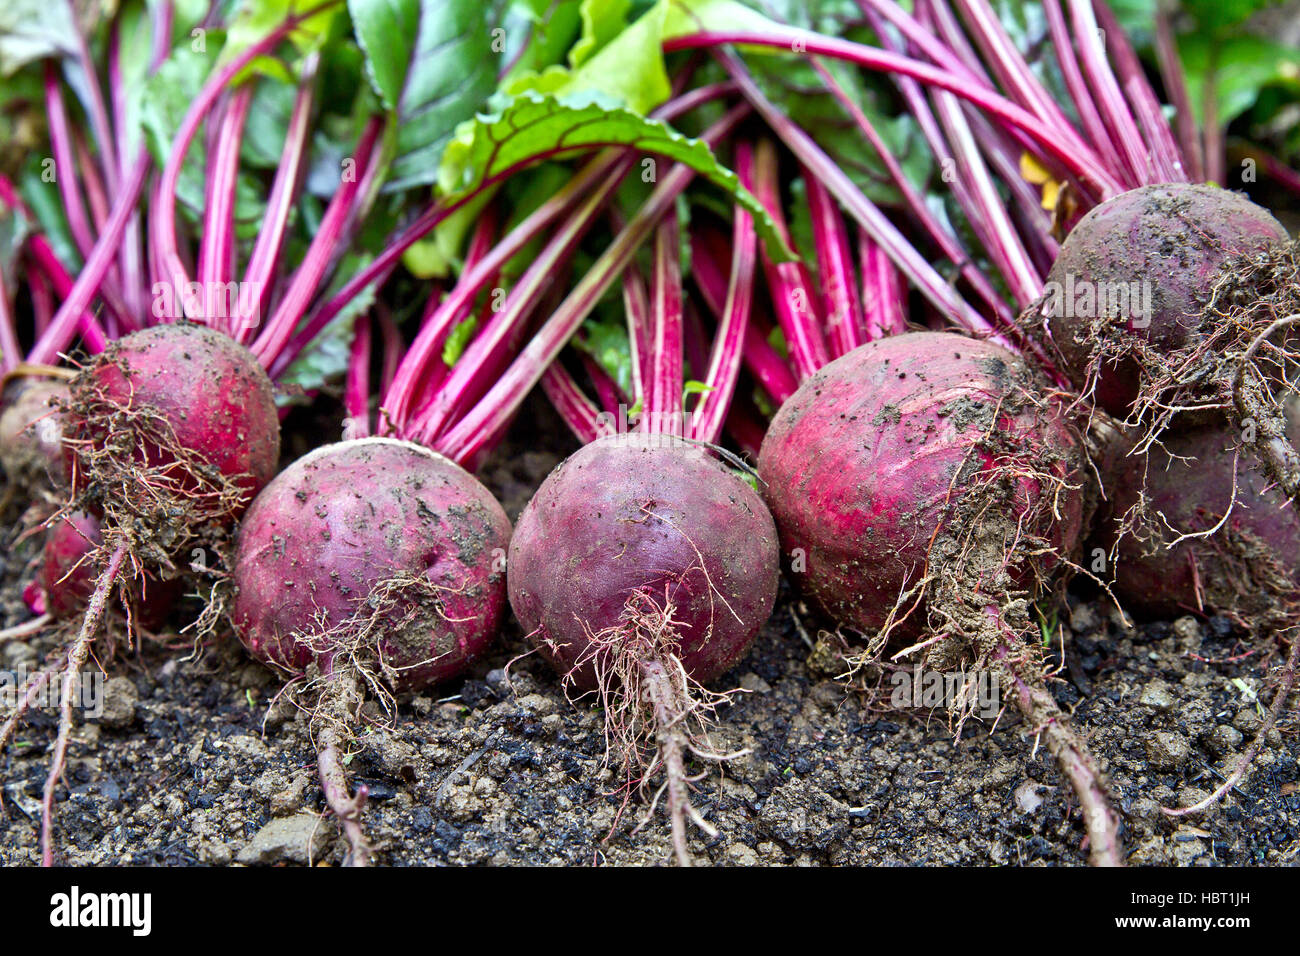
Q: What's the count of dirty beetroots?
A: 8